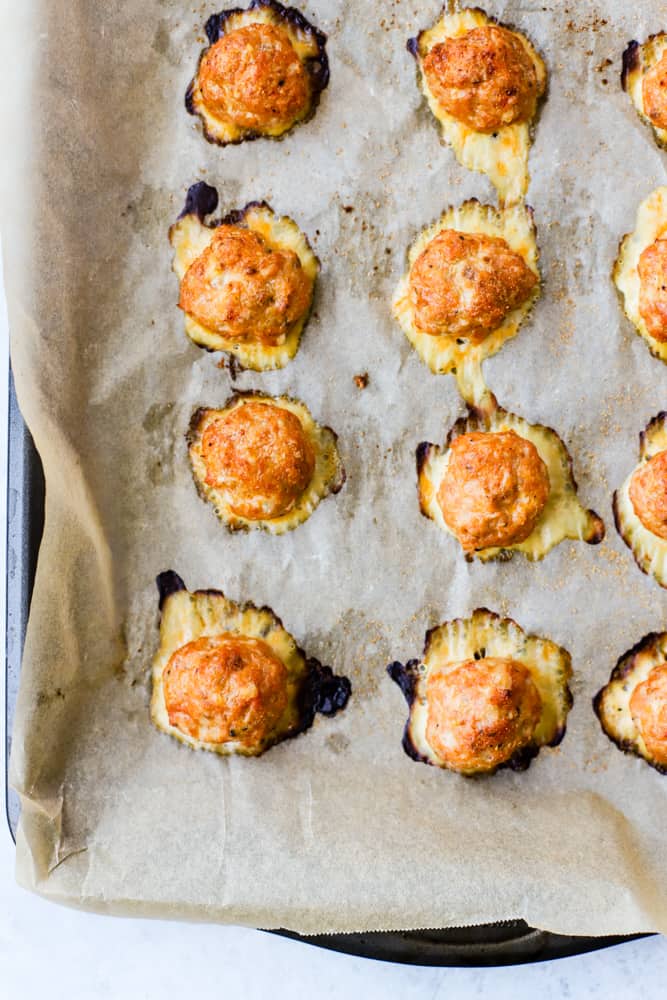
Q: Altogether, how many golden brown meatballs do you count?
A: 12